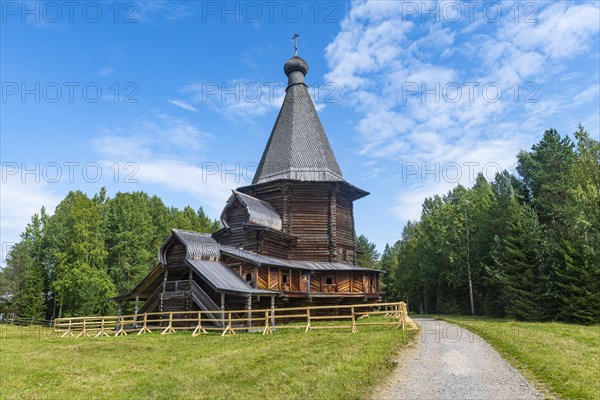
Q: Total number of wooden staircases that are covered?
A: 2